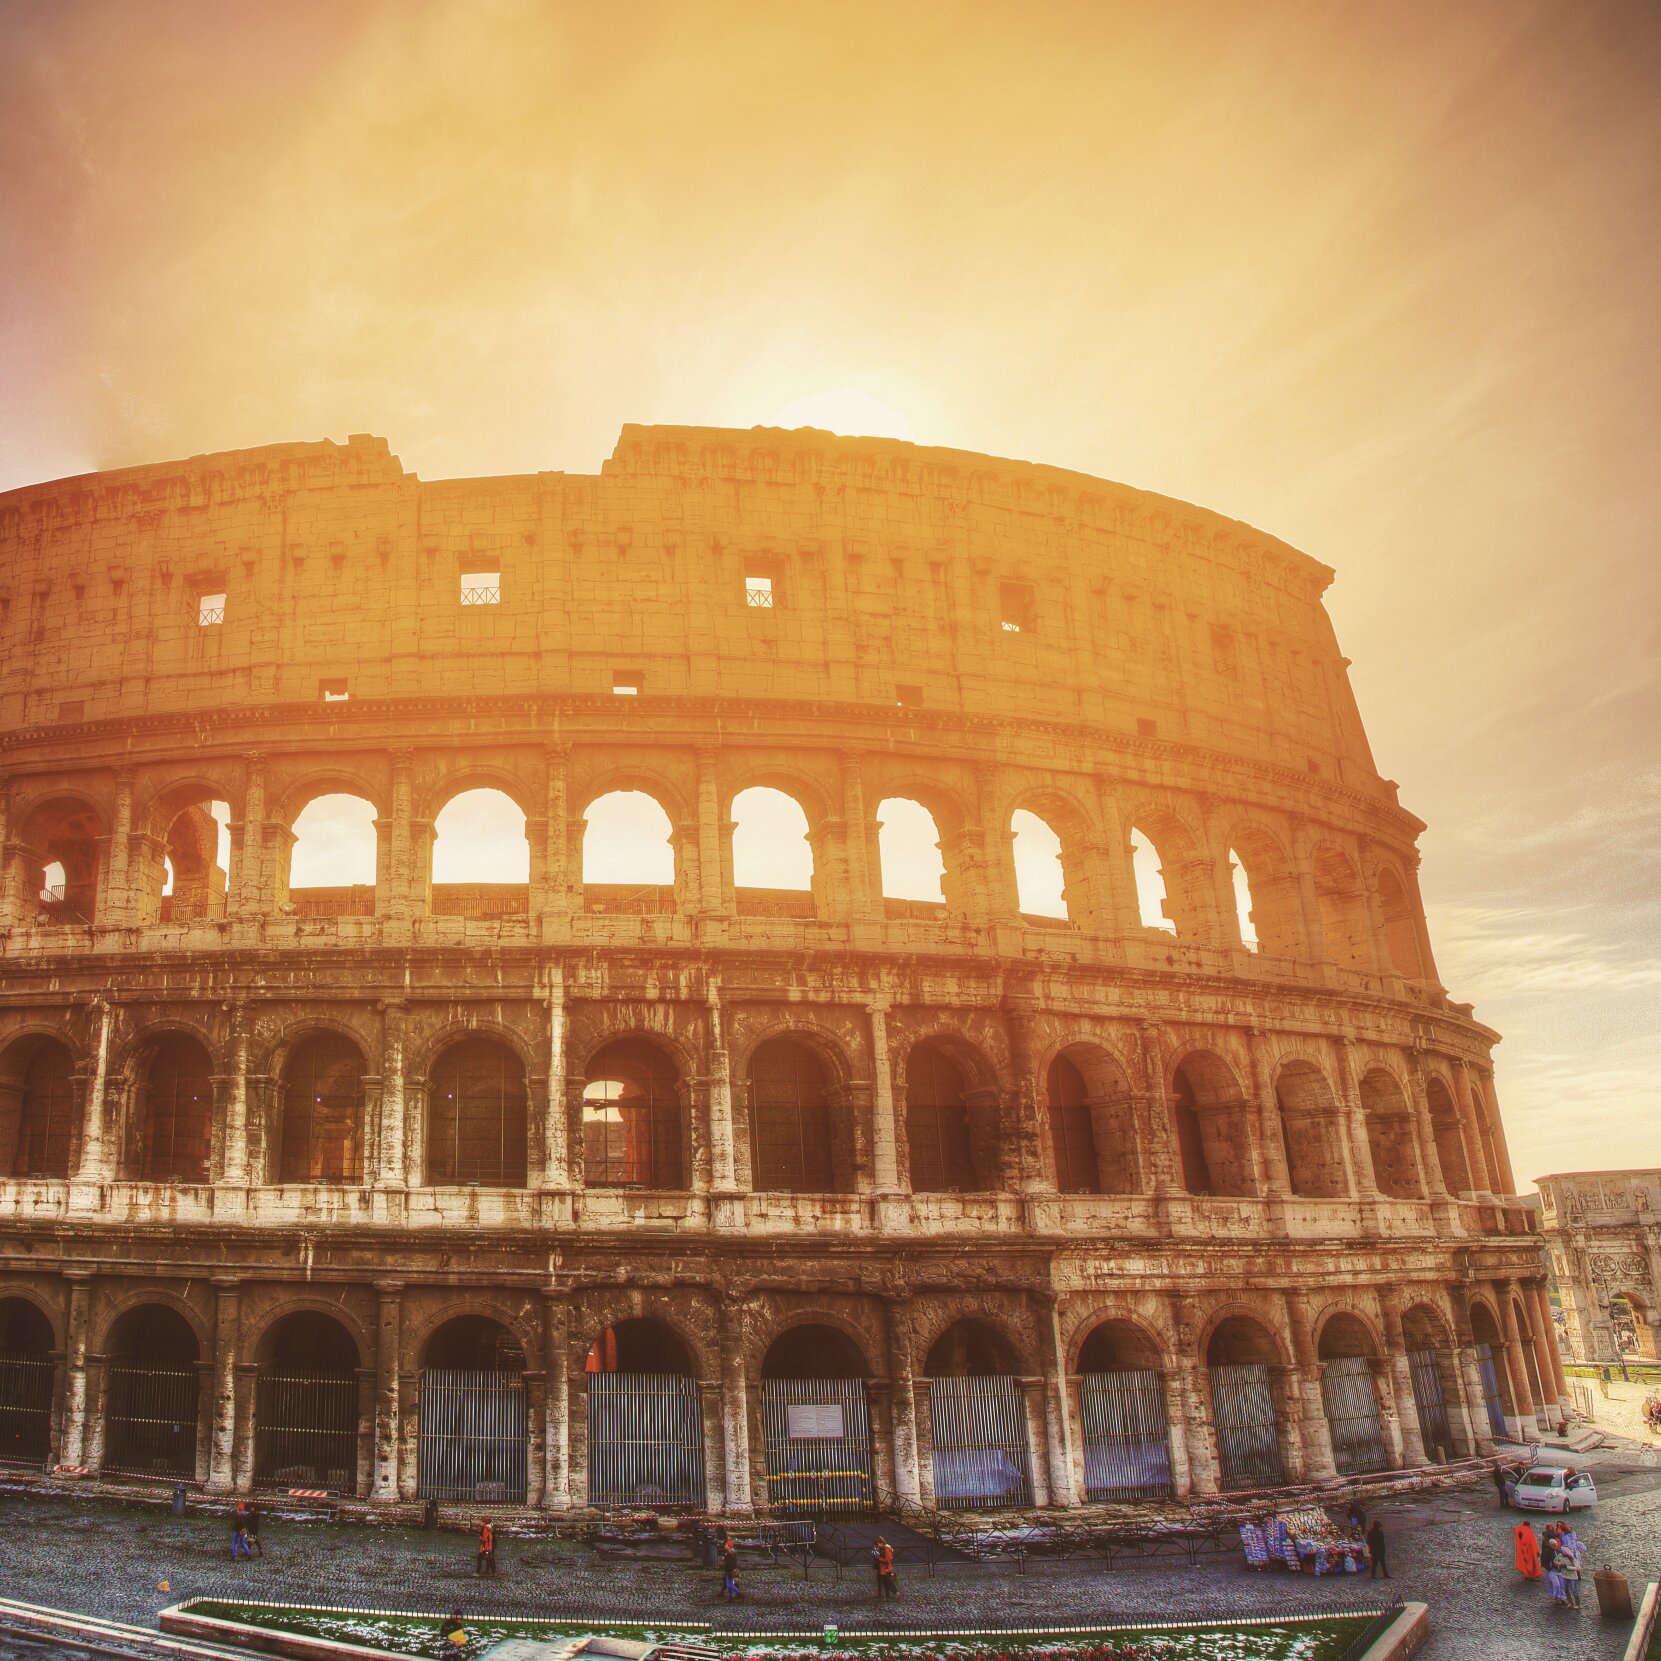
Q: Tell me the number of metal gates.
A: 12